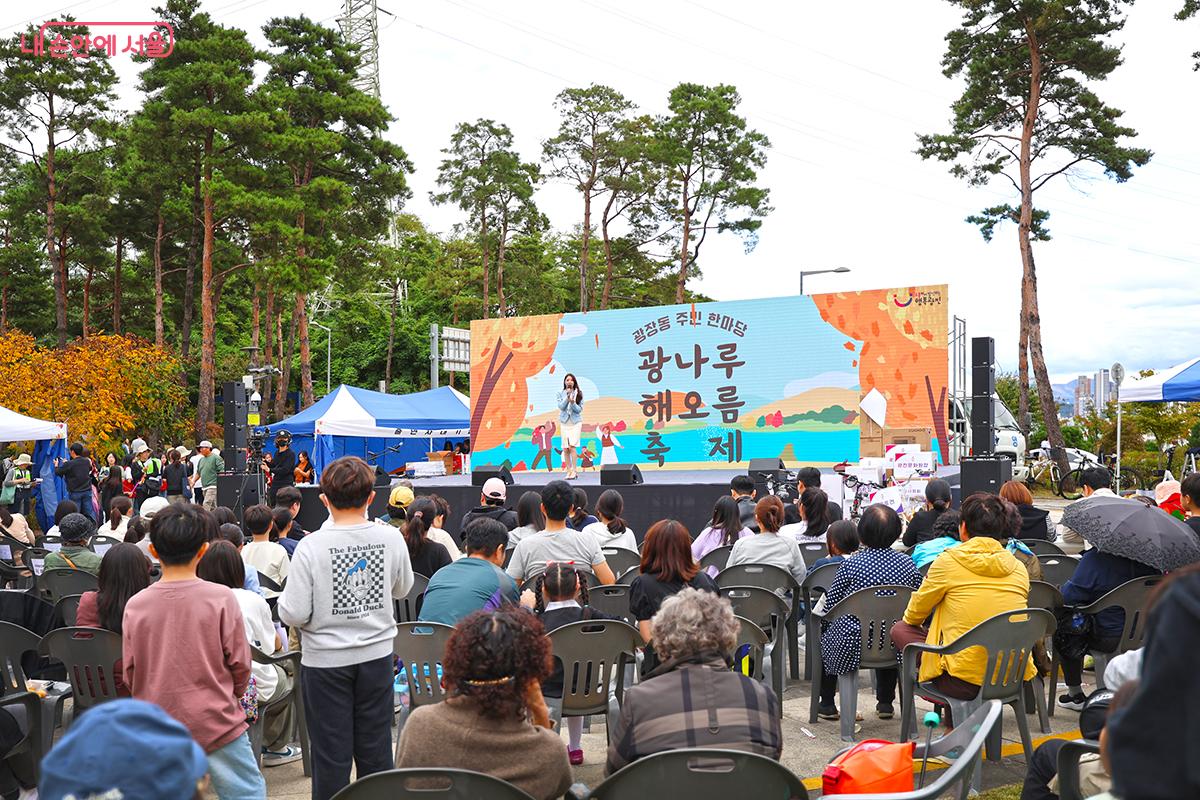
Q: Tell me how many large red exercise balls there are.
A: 0